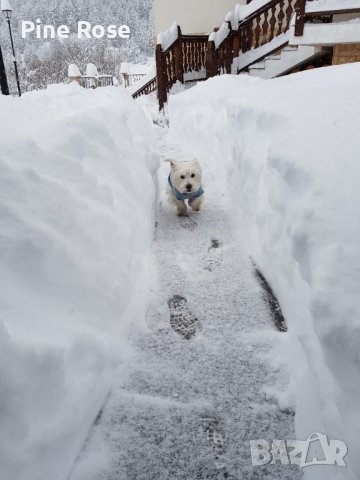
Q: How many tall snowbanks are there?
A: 2